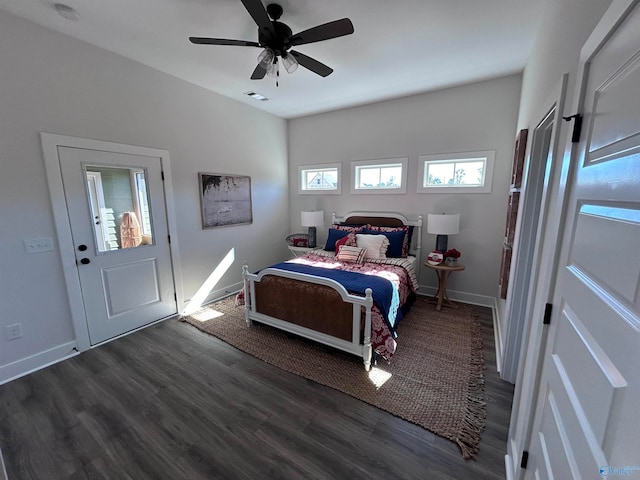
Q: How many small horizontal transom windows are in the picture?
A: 3